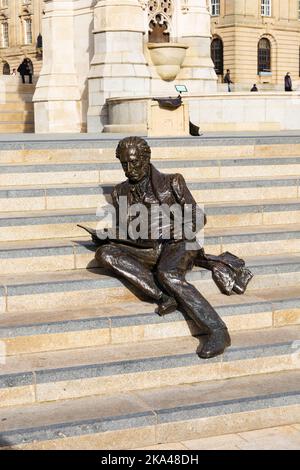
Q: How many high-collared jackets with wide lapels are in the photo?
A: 1